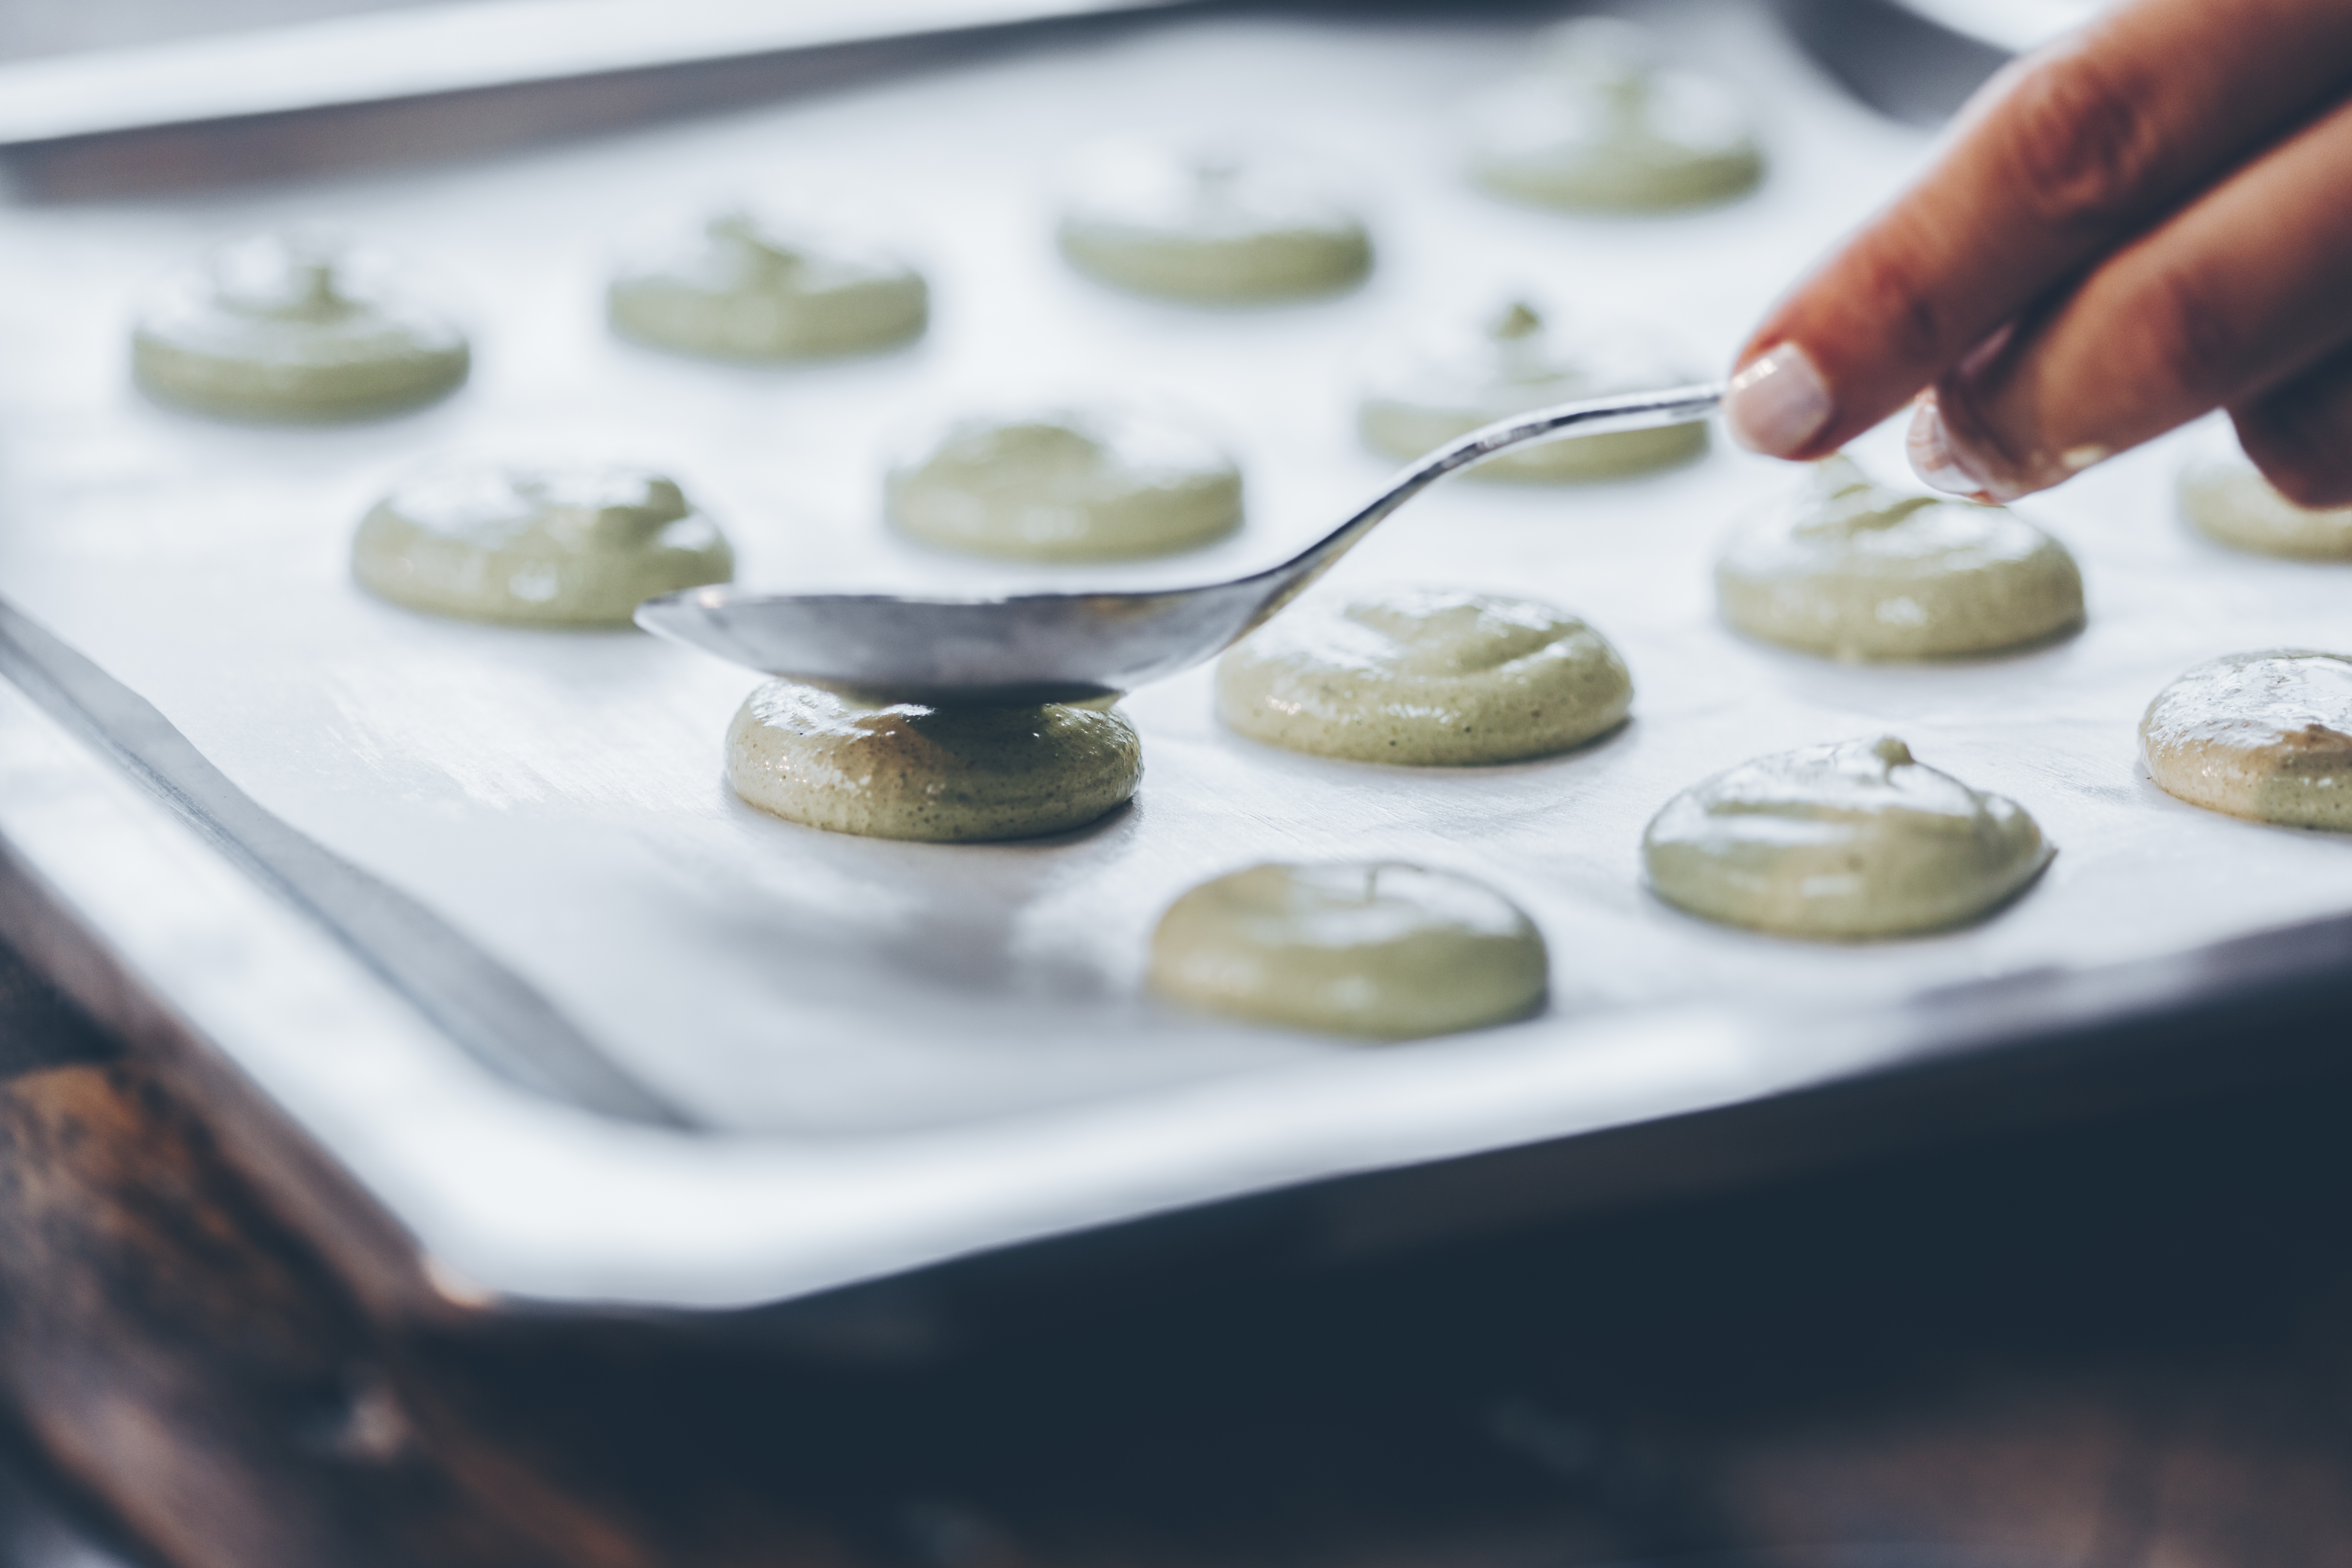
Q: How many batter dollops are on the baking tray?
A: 14